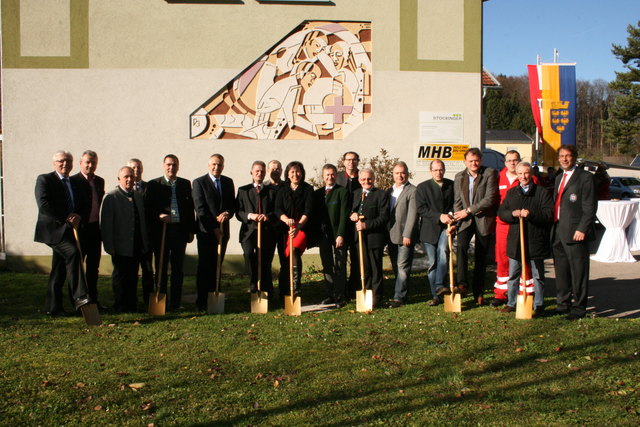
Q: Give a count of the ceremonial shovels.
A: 8